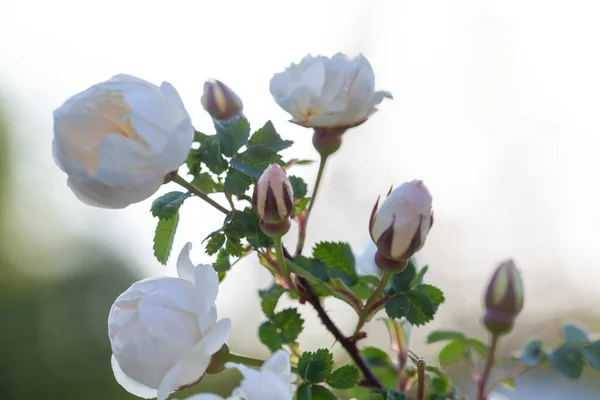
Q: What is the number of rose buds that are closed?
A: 4